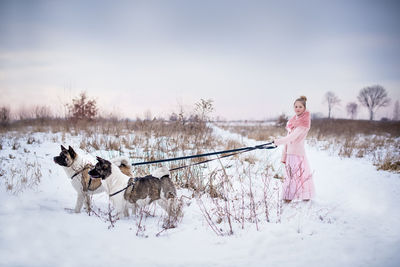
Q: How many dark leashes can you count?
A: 2